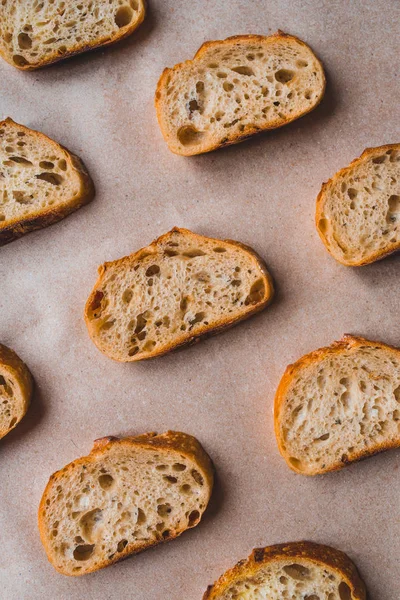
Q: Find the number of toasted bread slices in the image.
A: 9